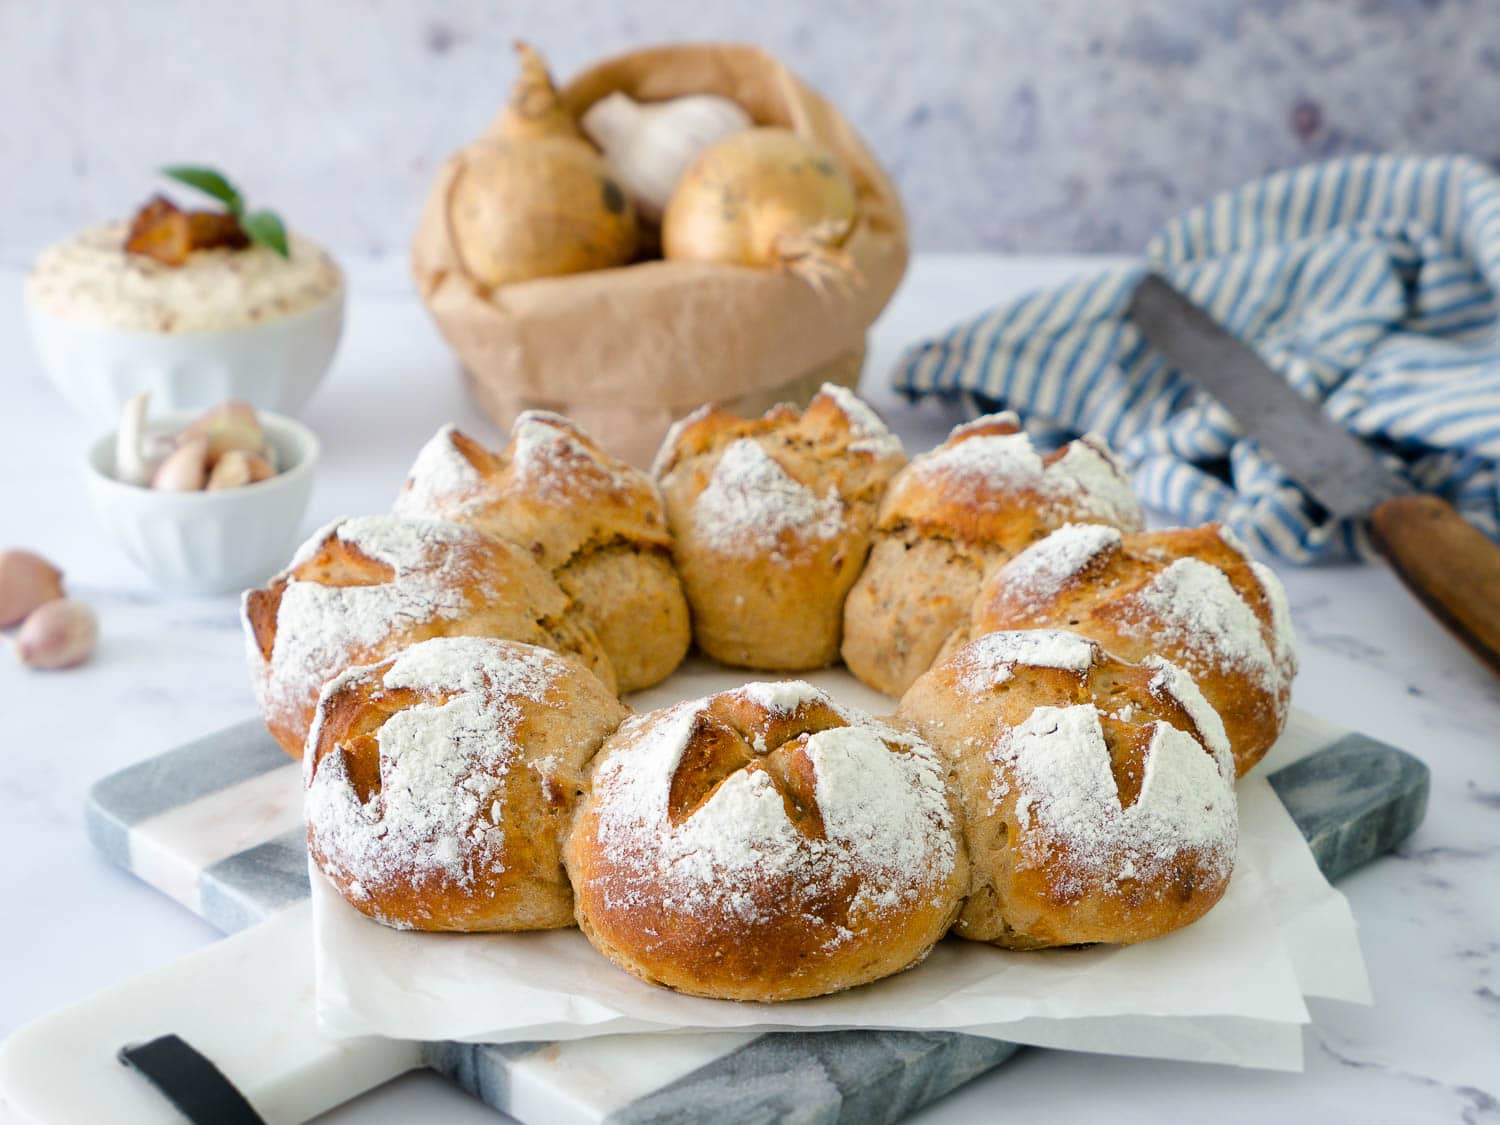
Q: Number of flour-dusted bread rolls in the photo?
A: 8